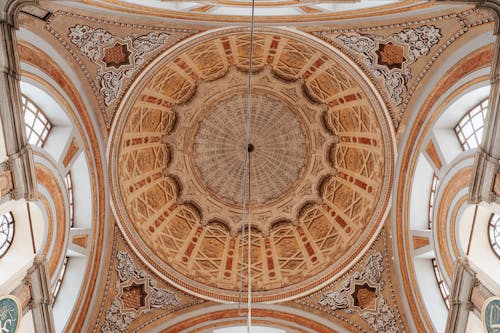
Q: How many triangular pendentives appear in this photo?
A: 4